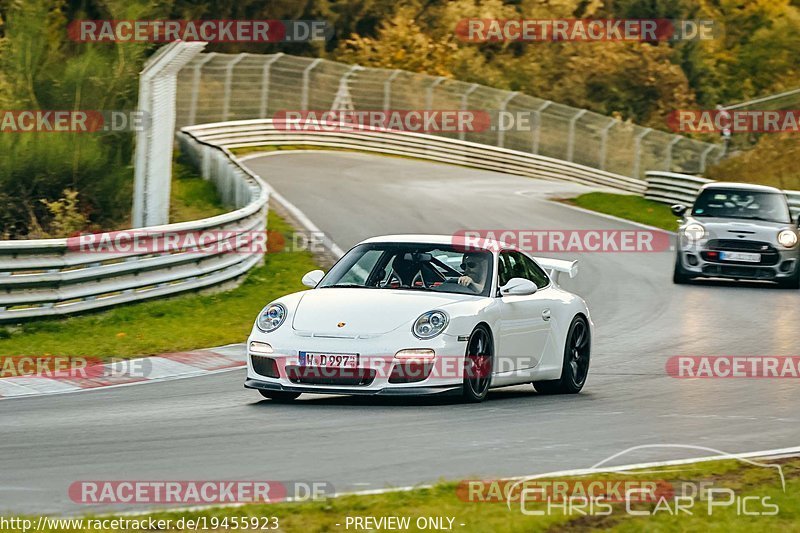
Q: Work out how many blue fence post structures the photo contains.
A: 0